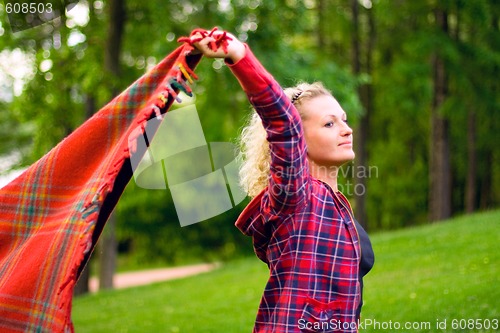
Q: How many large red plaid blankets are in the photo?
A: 1